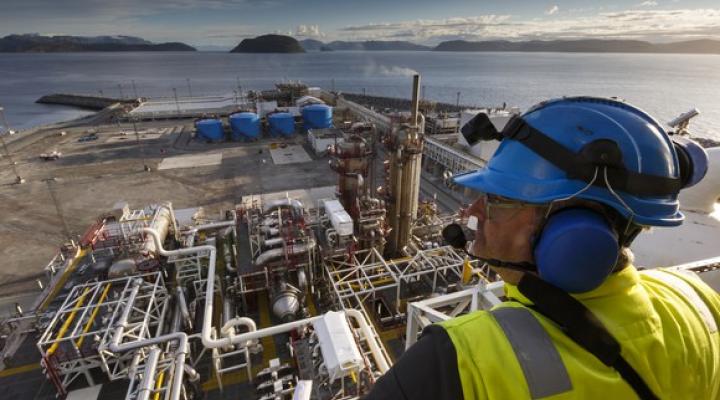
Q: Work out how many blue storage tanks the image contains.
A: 4